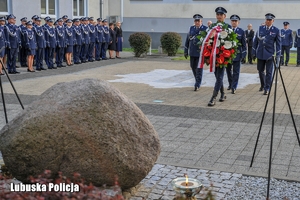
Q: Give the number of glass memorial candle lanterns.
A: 1